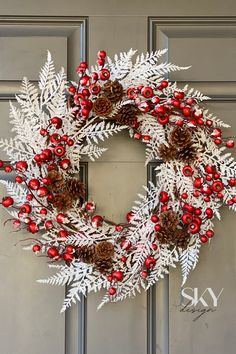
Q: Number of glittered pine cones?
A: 15